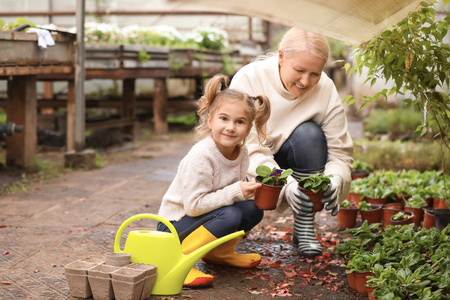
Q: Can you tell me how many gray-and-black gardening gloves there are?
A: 2